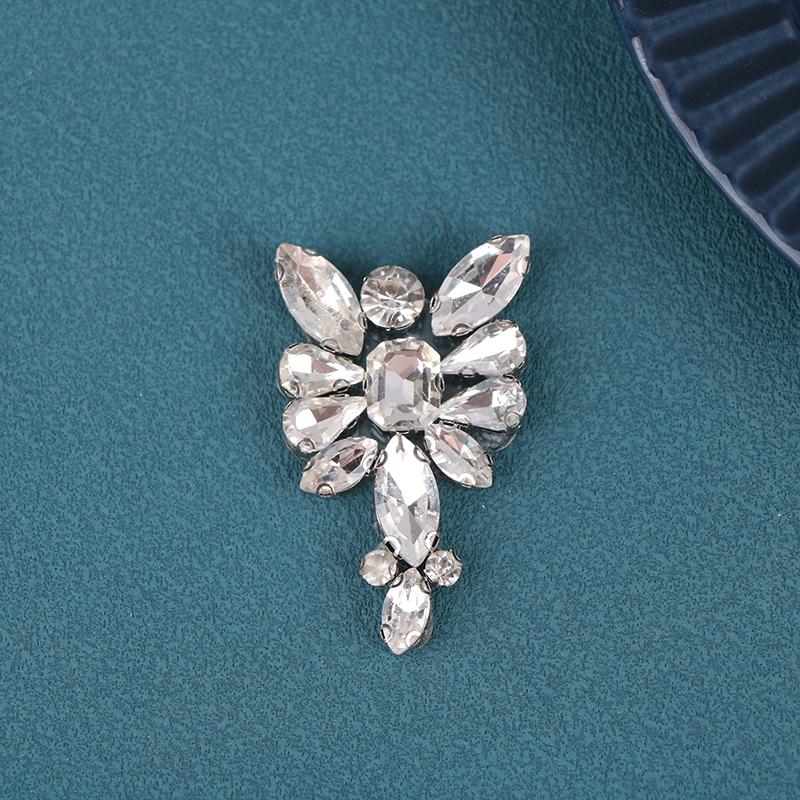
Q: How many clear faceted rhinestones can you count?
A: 14